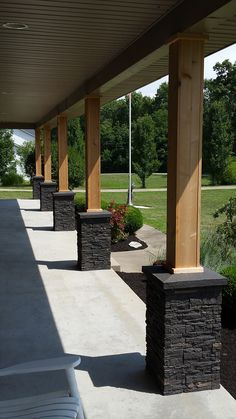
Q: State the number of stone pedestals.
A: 5